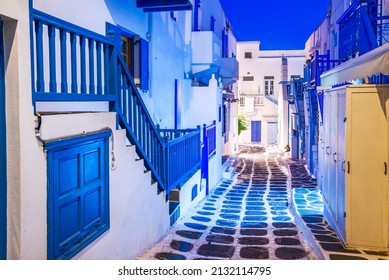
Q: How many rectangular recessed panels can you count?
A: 4